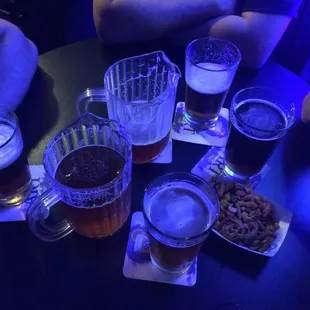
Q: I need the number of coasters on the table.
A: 5